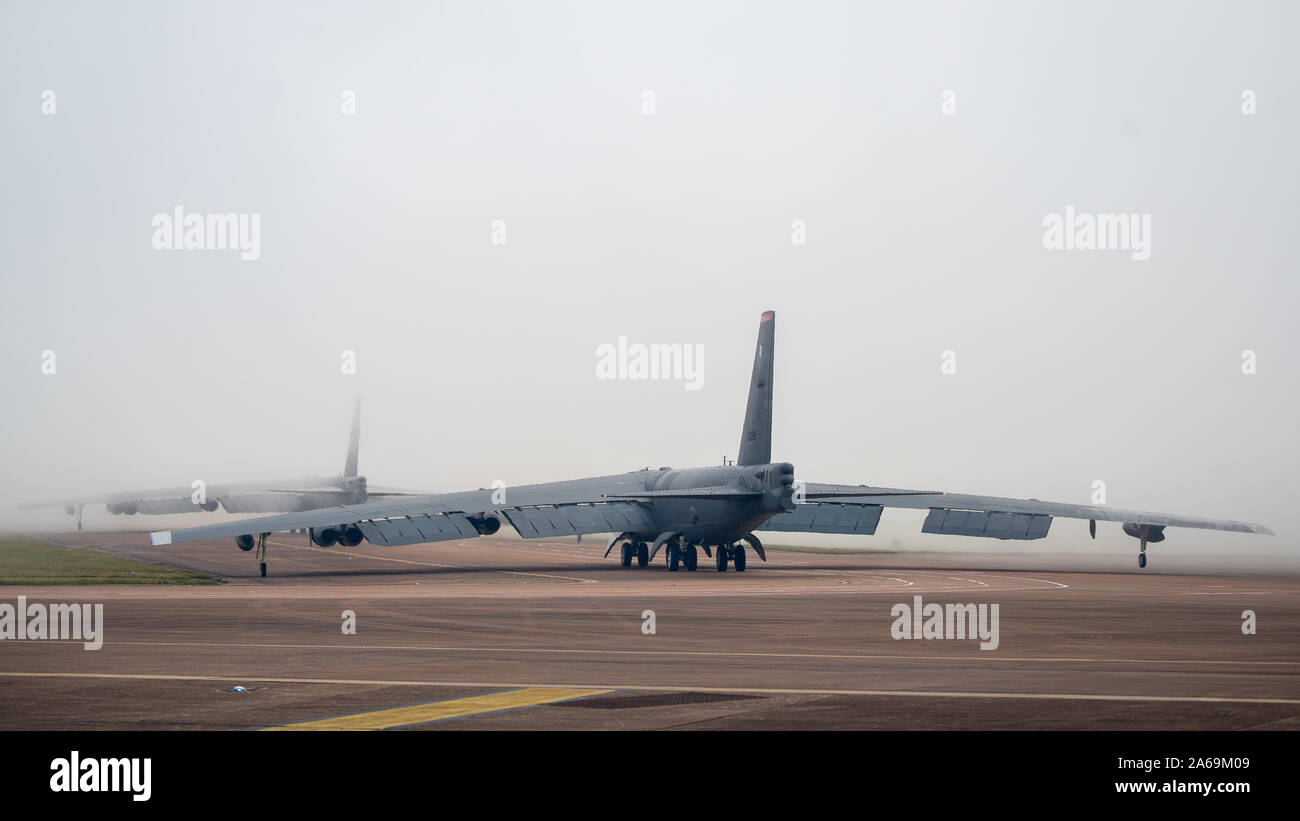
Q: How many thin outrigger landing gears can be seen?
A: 3